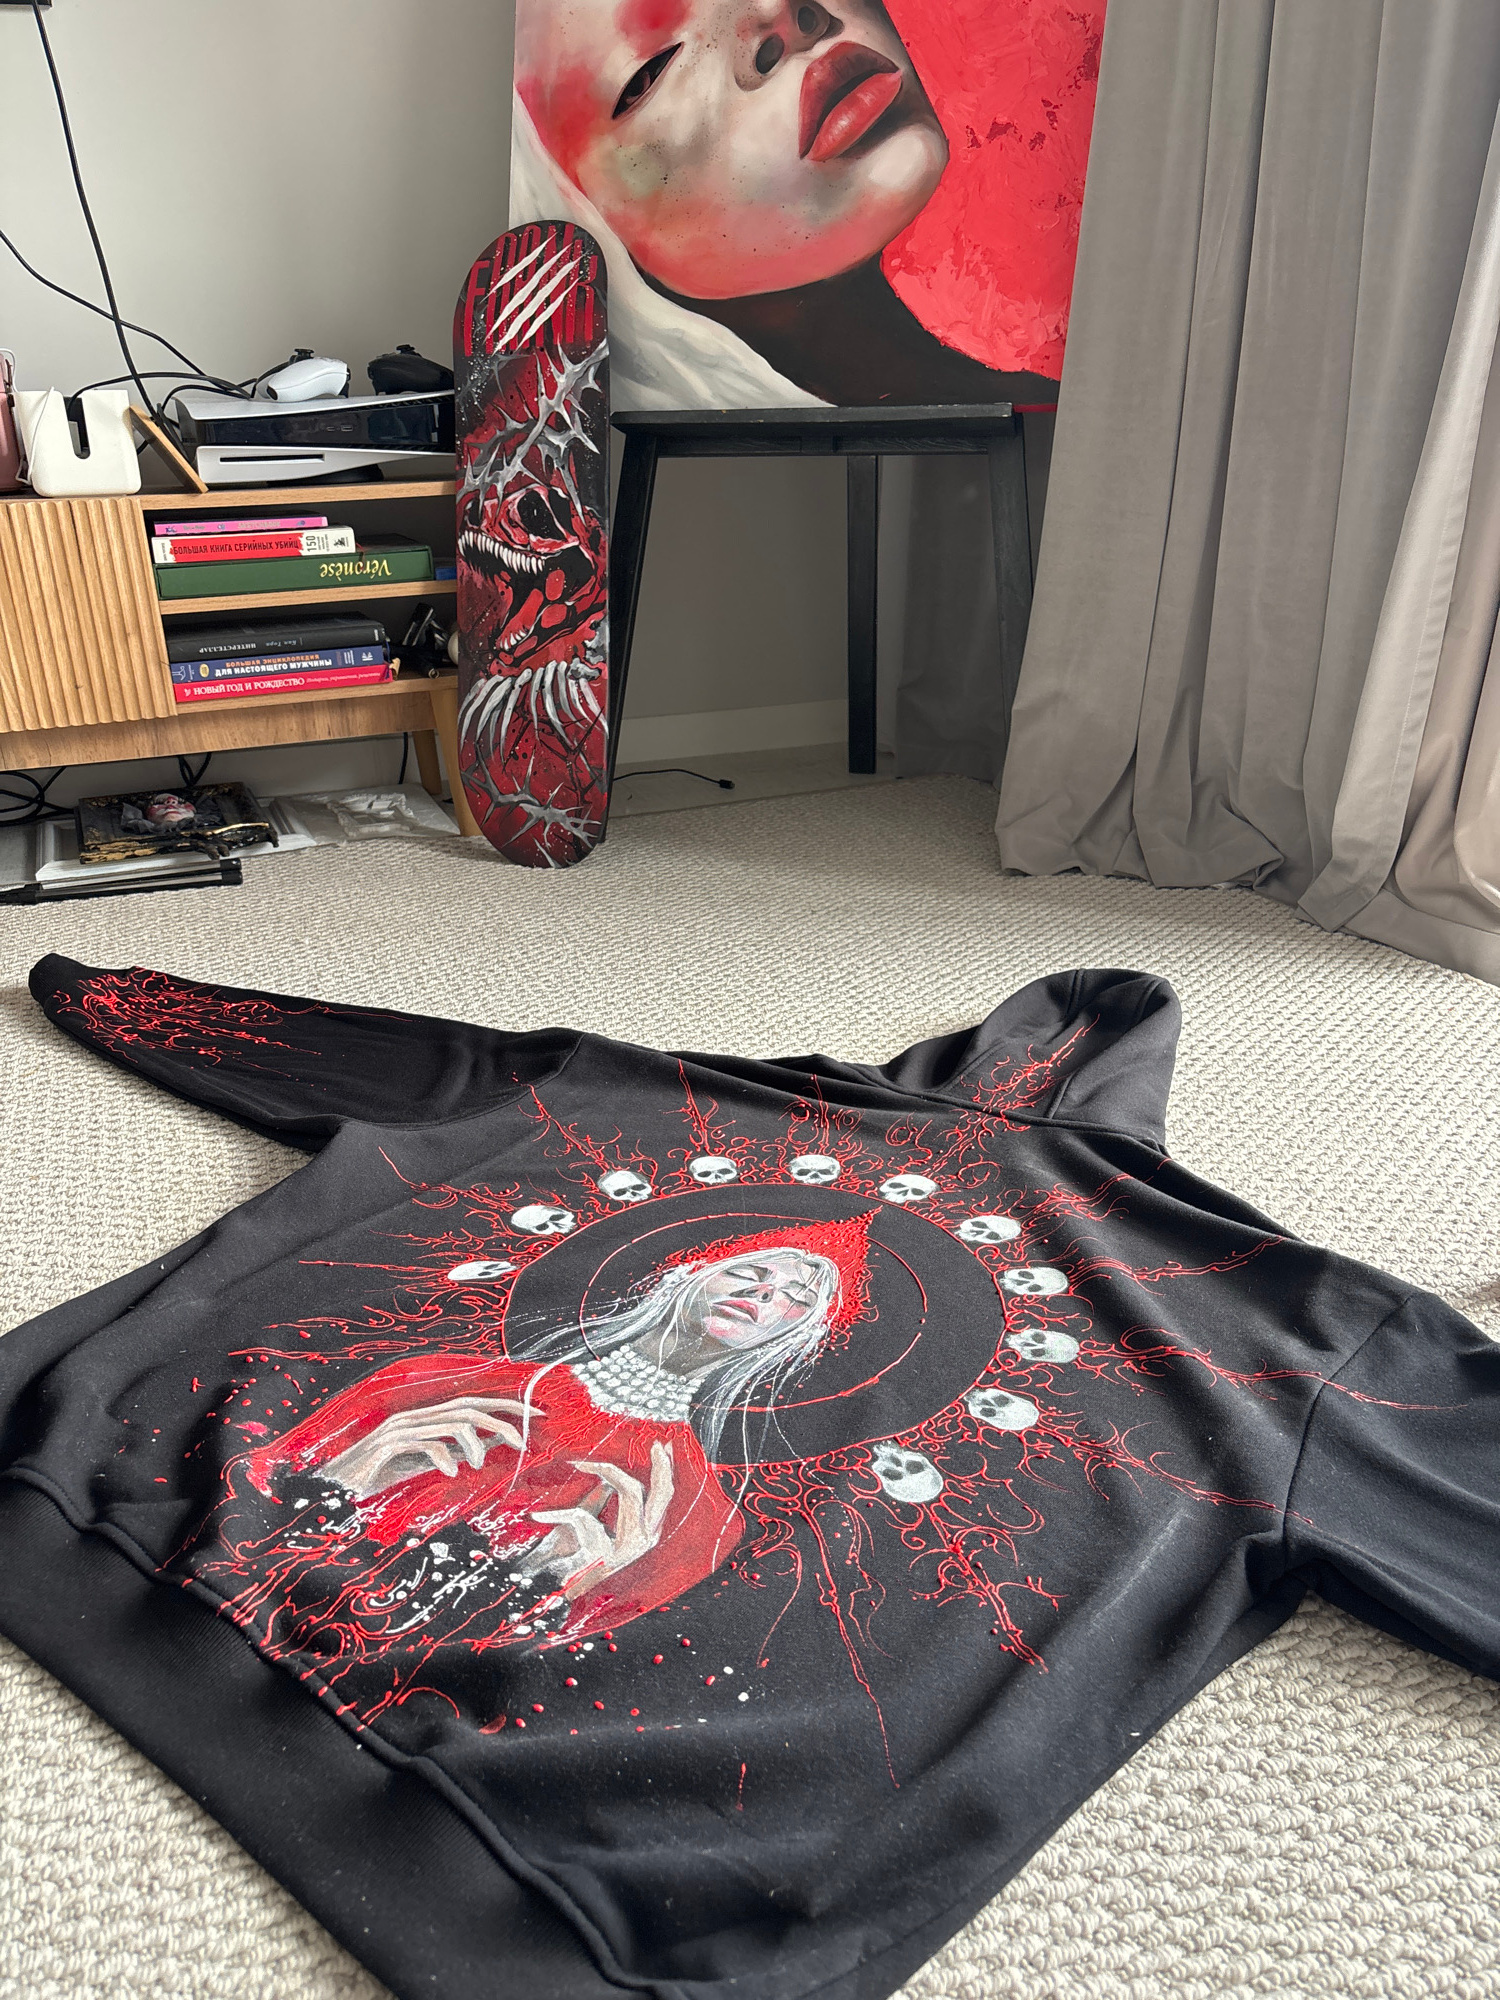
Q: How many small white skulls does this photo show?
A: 11